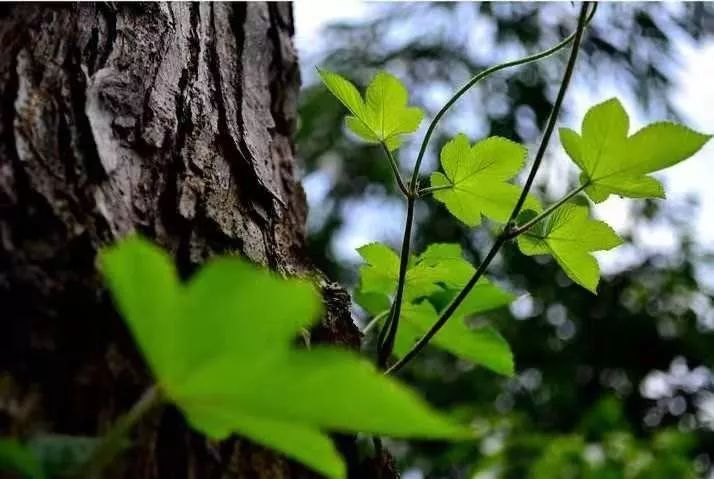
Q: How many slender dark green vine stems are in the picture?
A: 2